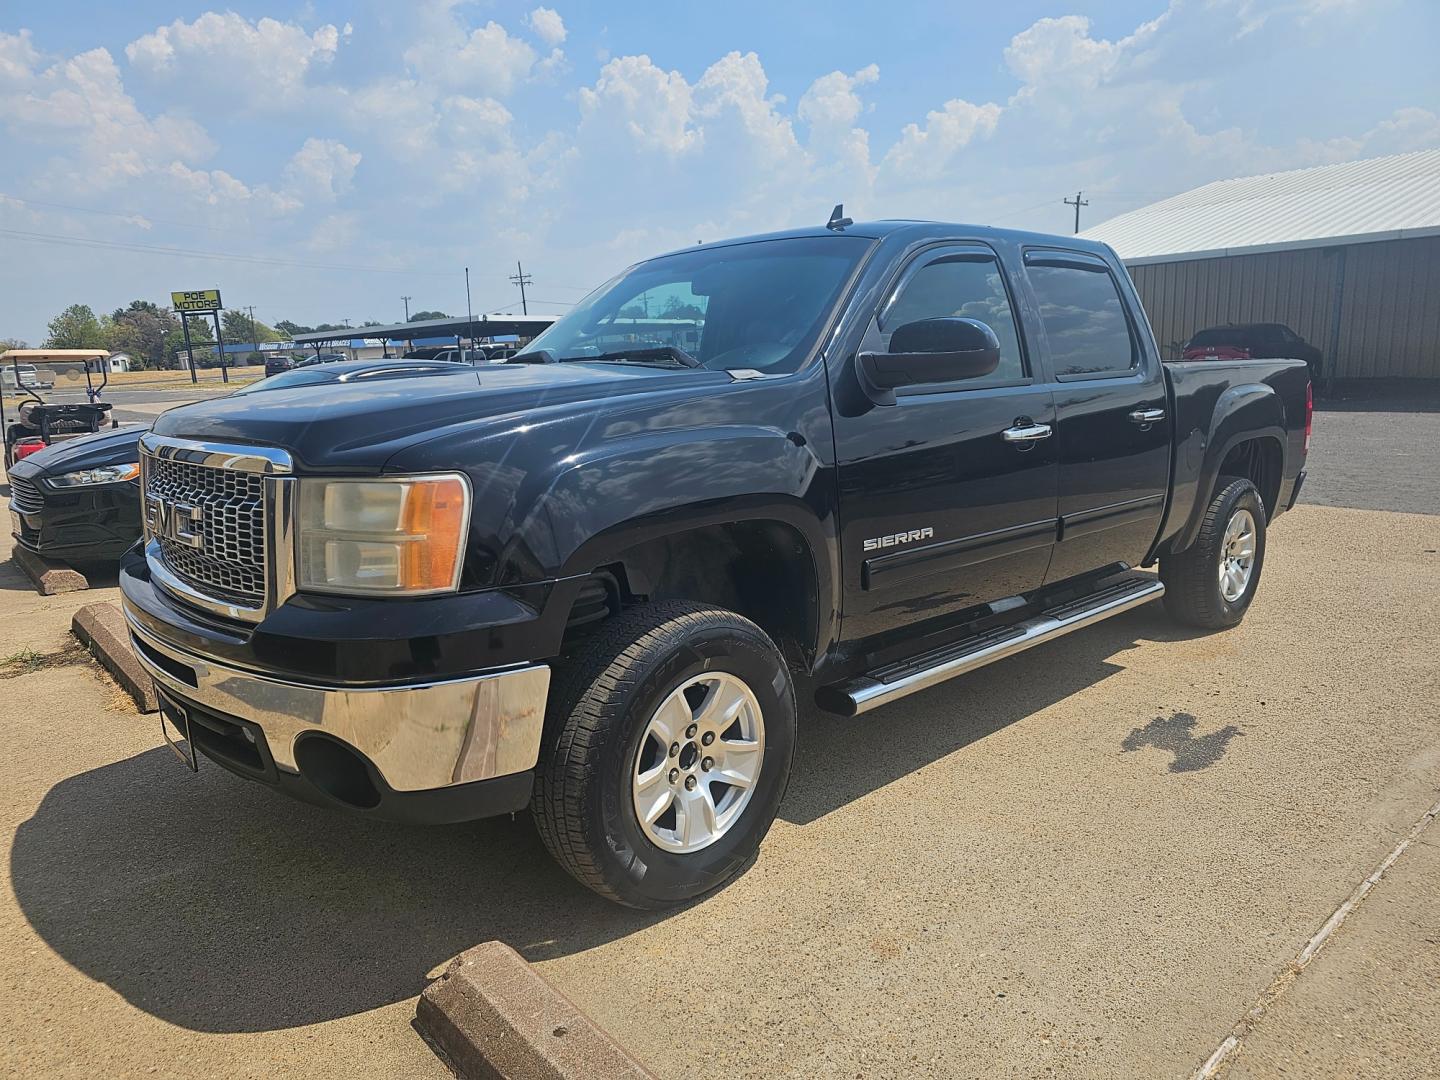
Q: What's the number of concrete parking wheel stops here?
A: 3